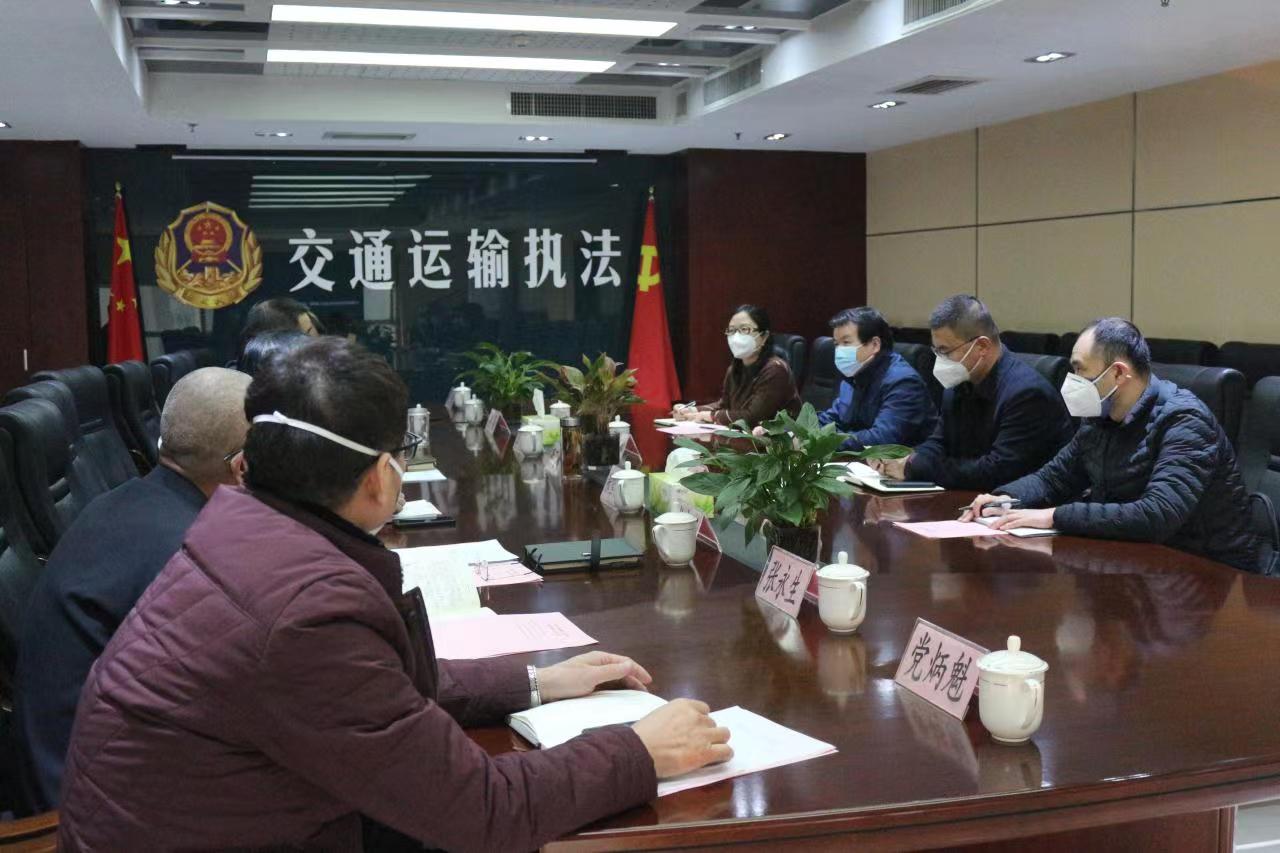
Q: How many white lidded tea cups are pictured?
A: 9